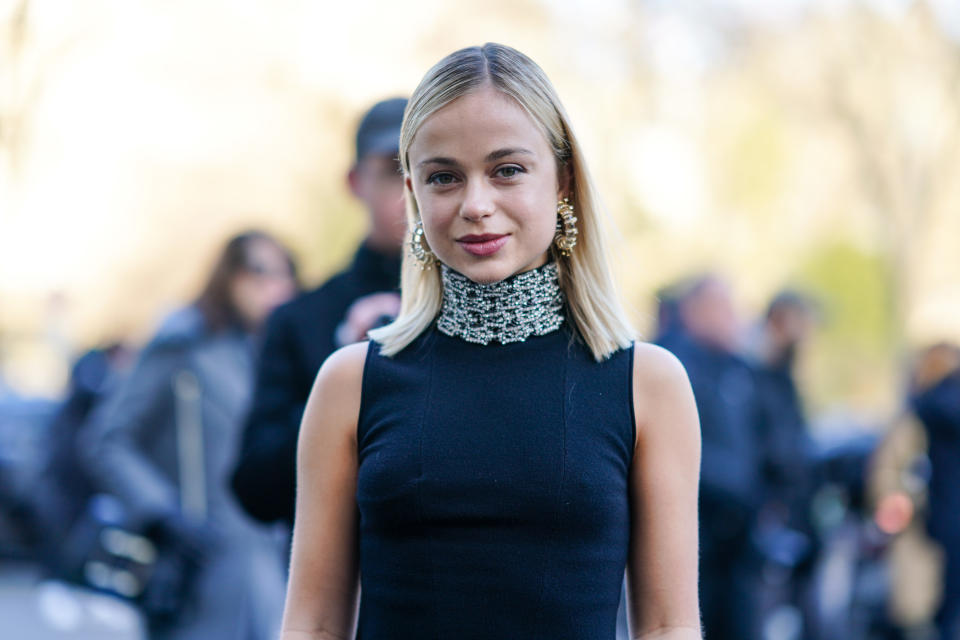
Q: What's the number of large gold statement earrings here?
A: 2